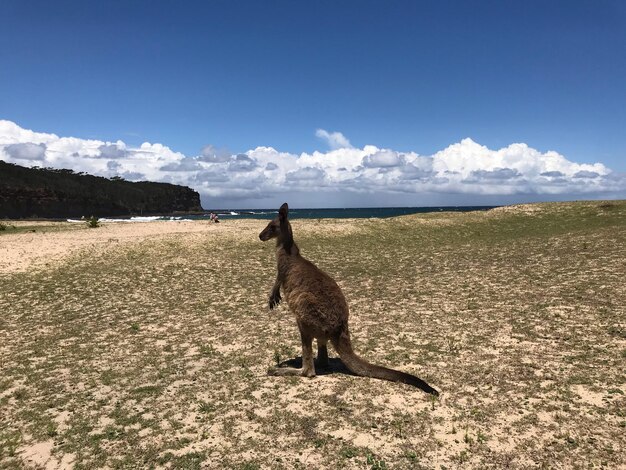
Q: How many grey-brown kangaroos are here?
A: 1